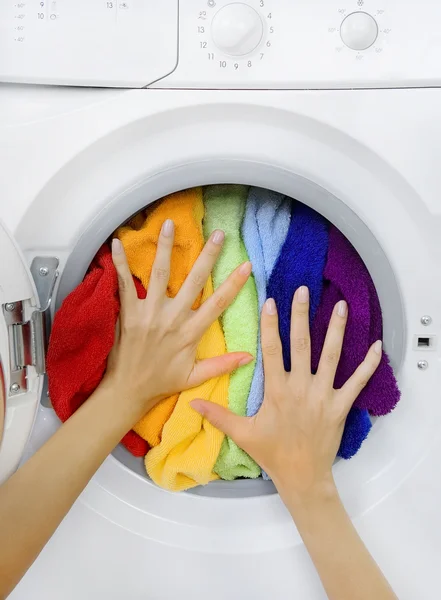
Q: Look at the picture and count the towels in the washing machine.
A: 7